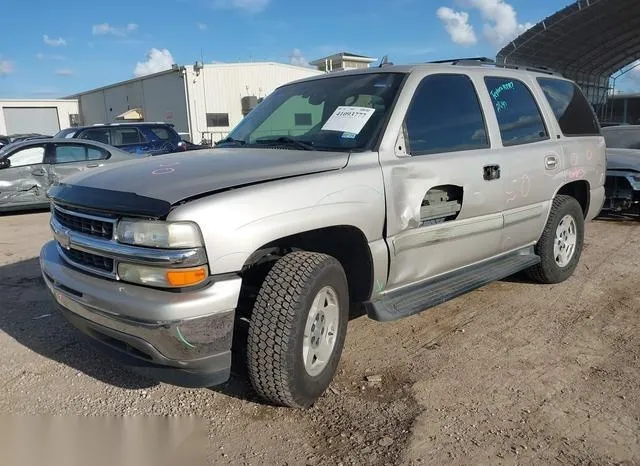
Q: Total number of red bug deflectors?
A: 0